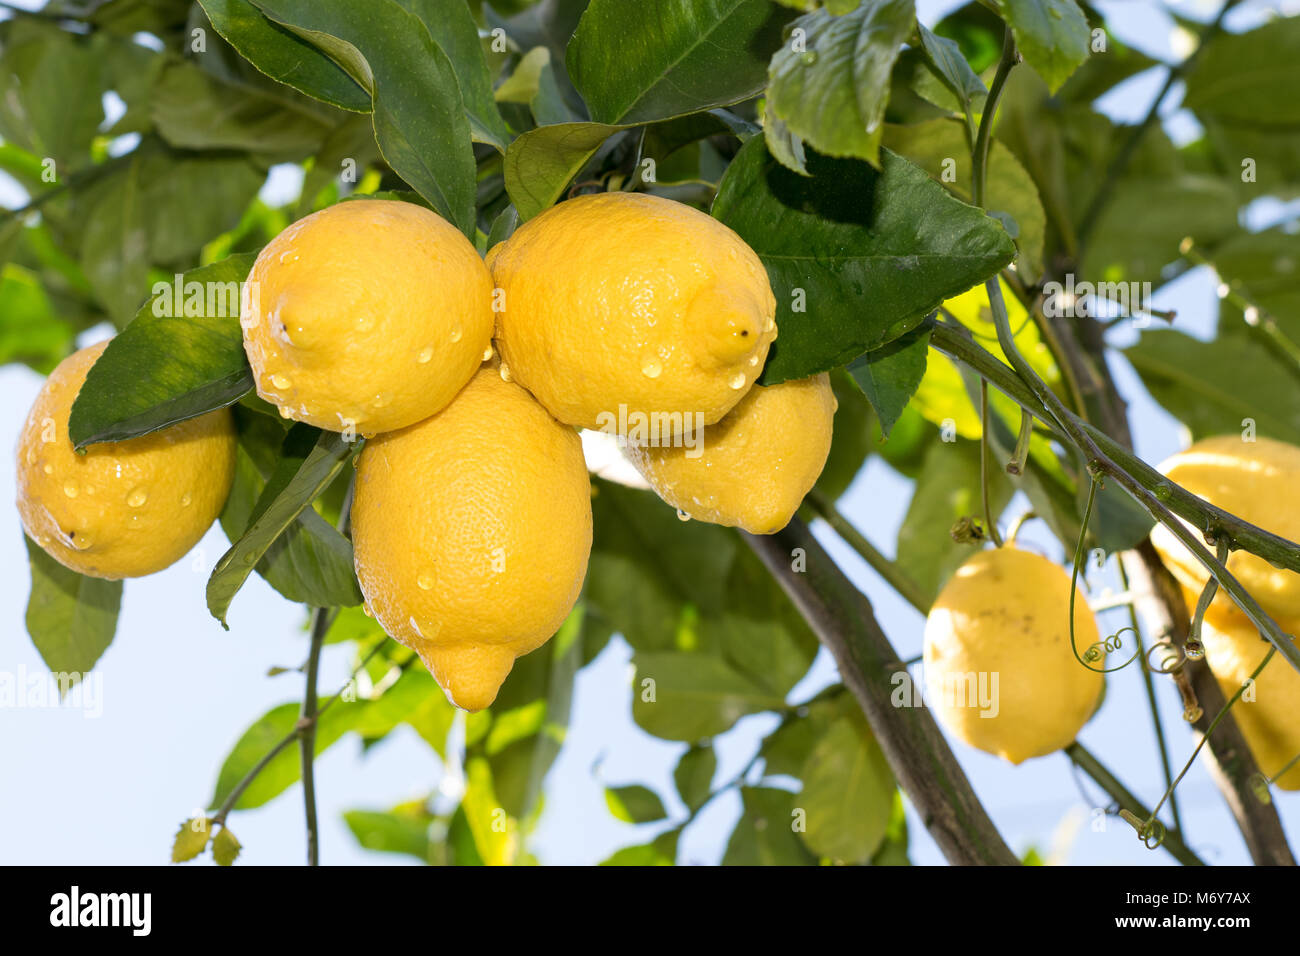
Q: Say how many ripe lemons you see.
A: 8